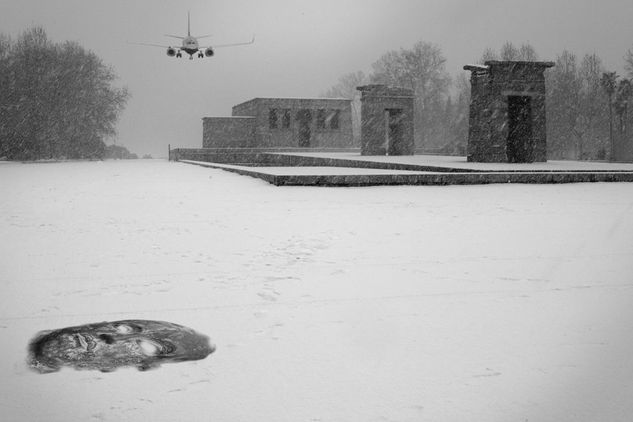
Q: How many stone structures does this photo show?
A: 3